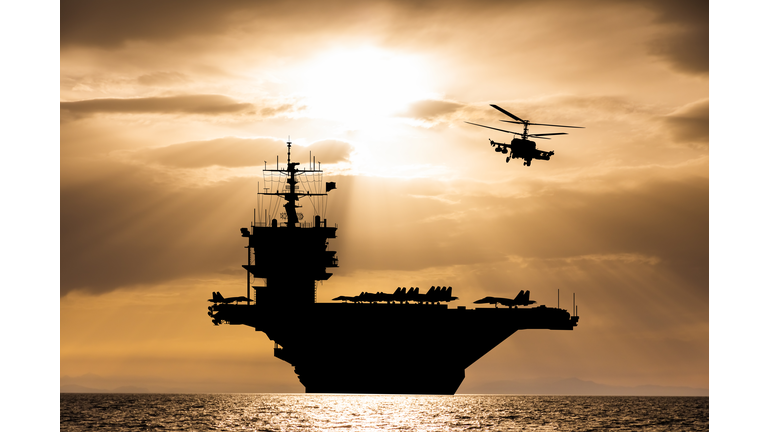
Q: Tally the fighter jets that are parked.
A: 8